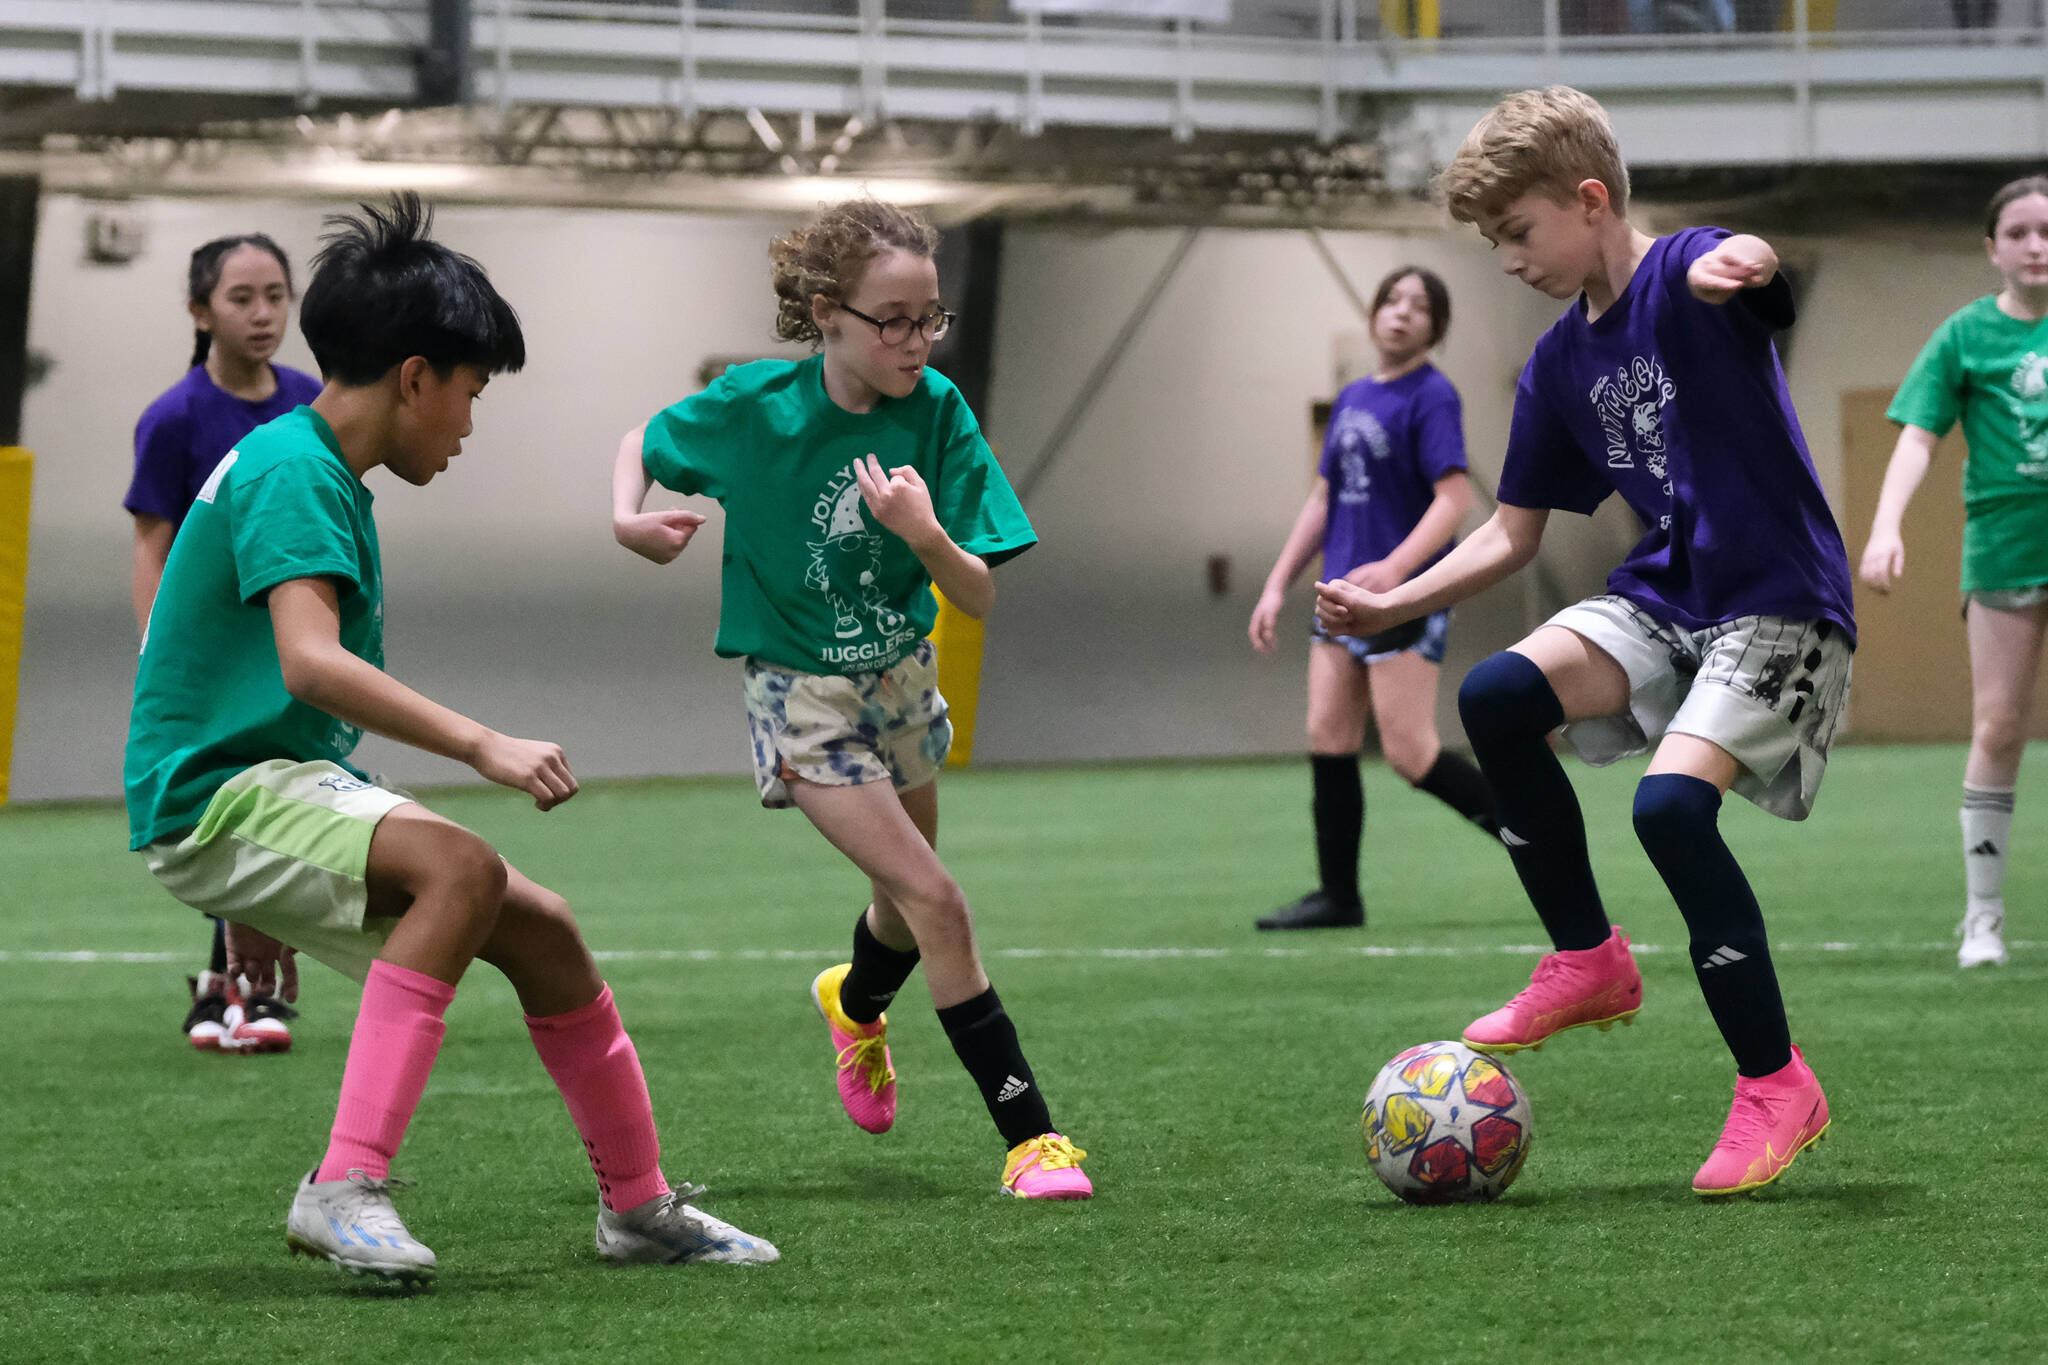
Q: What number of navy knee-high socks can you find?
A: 2